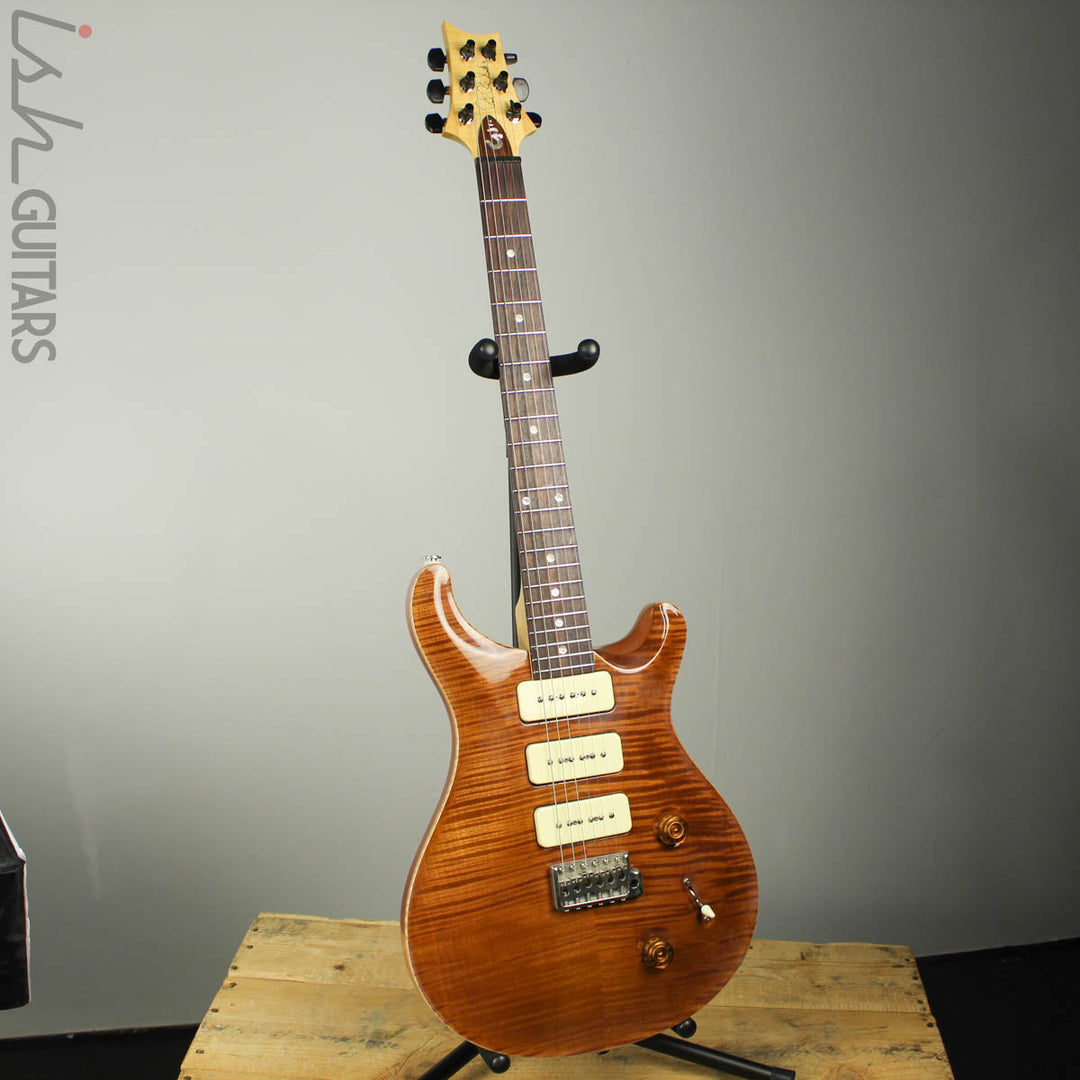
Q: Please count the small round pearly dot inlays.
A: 10